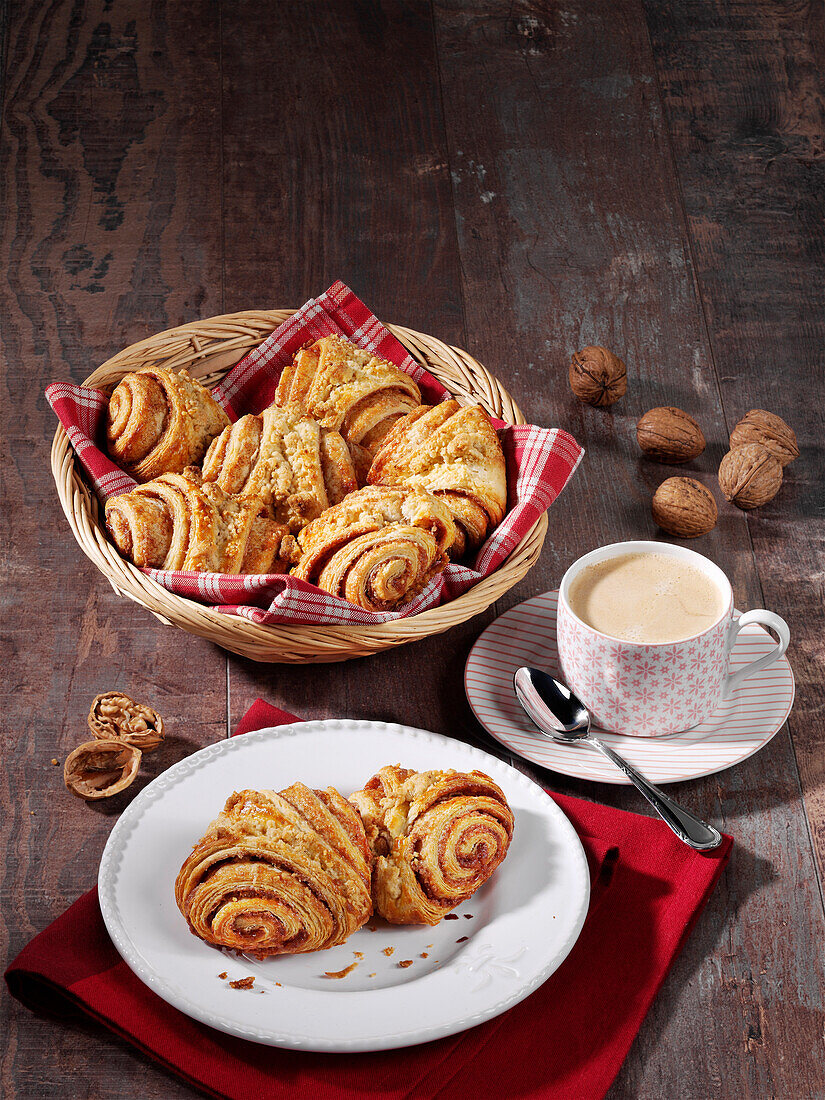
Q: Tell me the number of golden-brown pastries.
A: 8